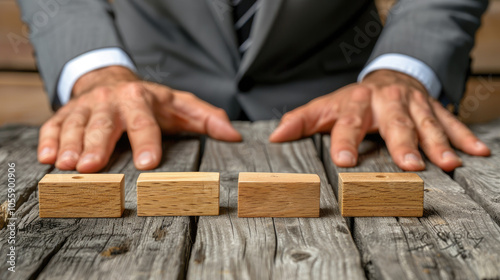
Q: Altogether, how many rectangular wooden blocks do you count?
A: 4